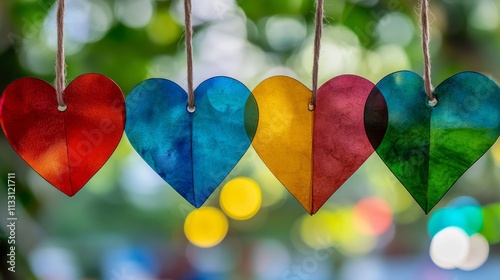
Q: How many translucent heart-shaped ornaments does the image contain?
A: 4